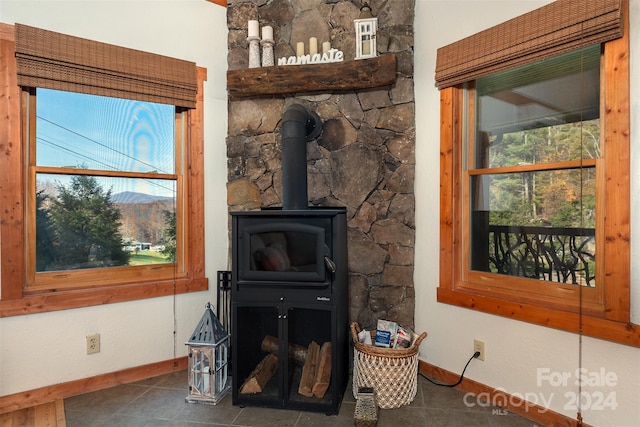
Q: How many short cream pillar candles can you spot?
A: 3